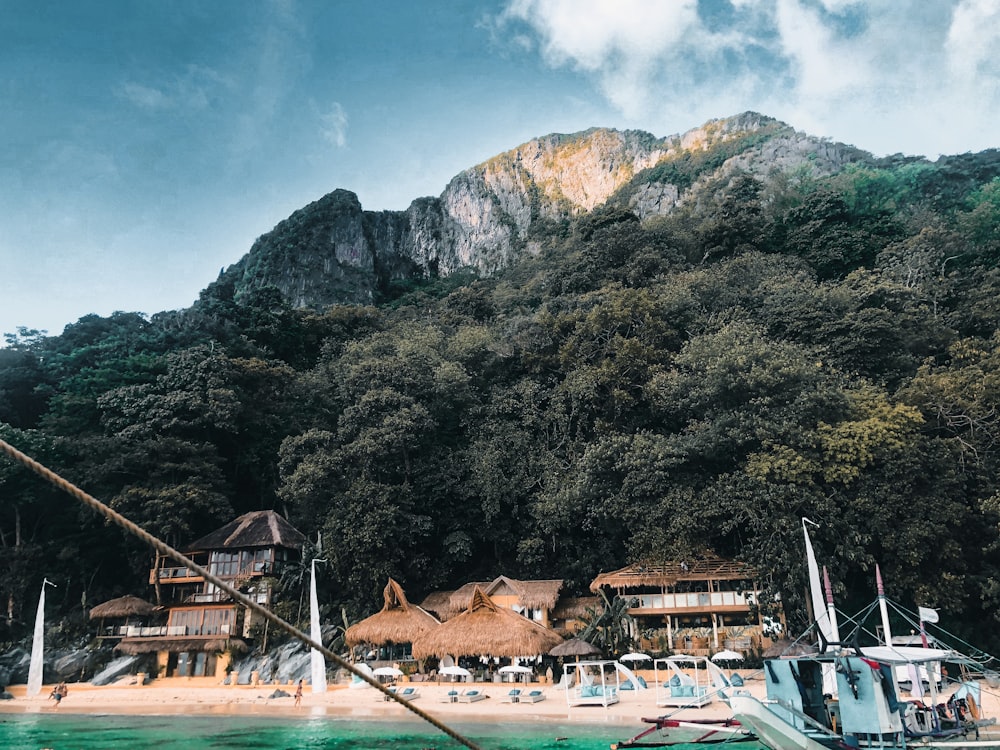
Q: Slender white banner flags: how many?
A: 3